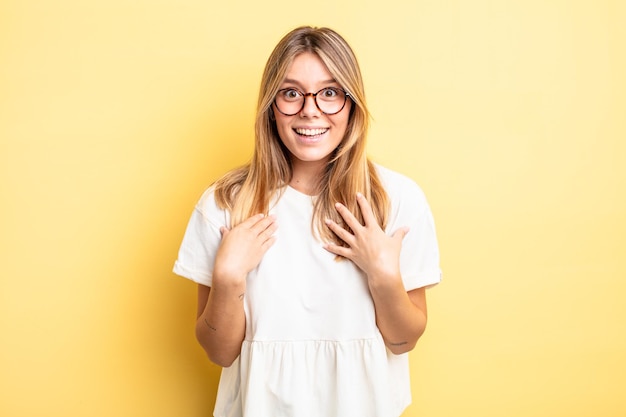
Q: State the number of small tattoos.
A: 3